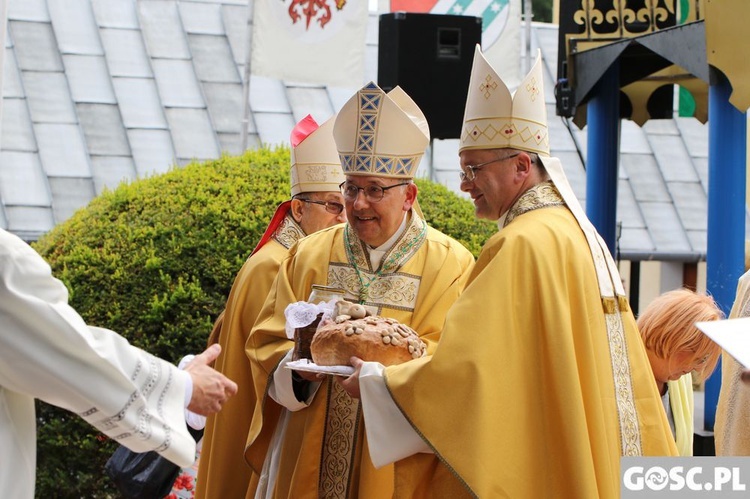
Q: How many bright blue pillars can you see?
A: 2